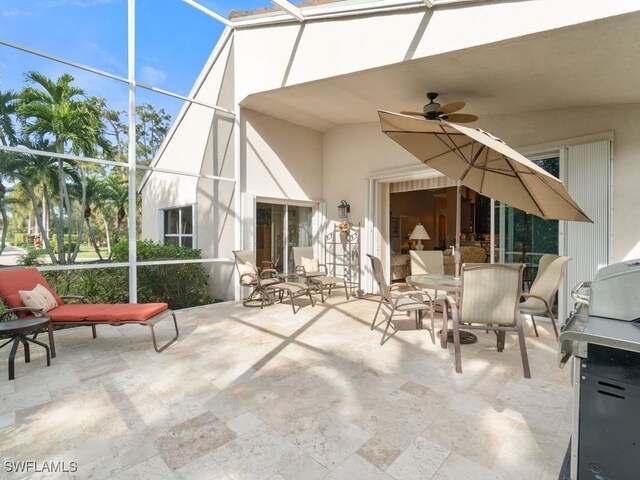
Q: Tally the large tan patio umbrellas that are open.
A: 1